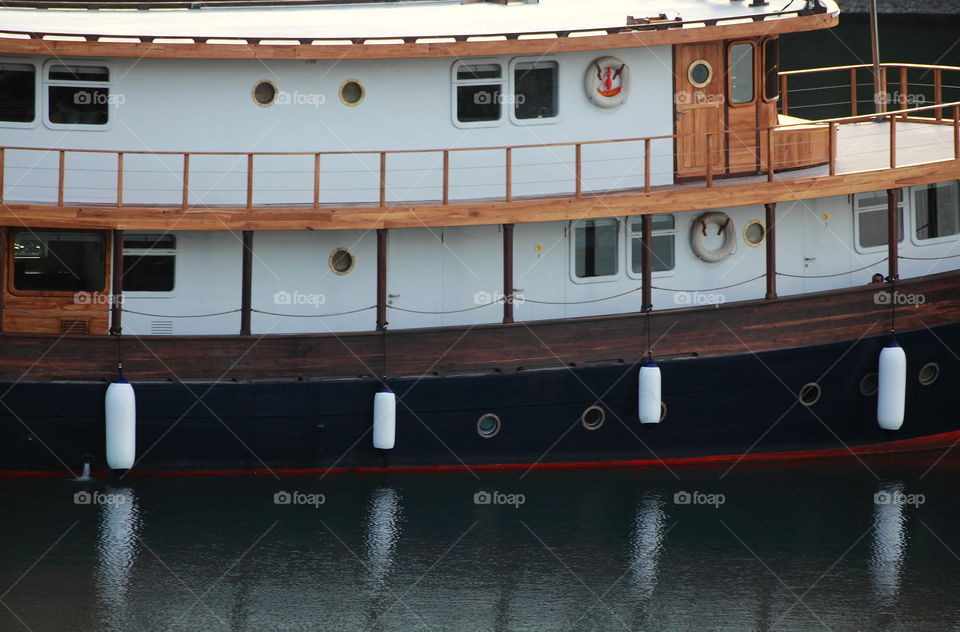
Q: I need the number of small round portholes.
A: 11